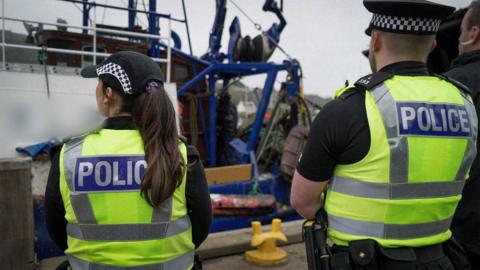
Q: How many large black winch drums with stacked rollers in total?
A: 1